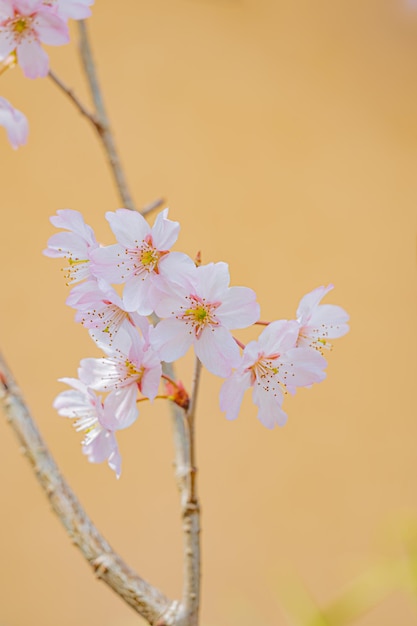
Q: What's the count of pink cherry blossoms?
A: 11